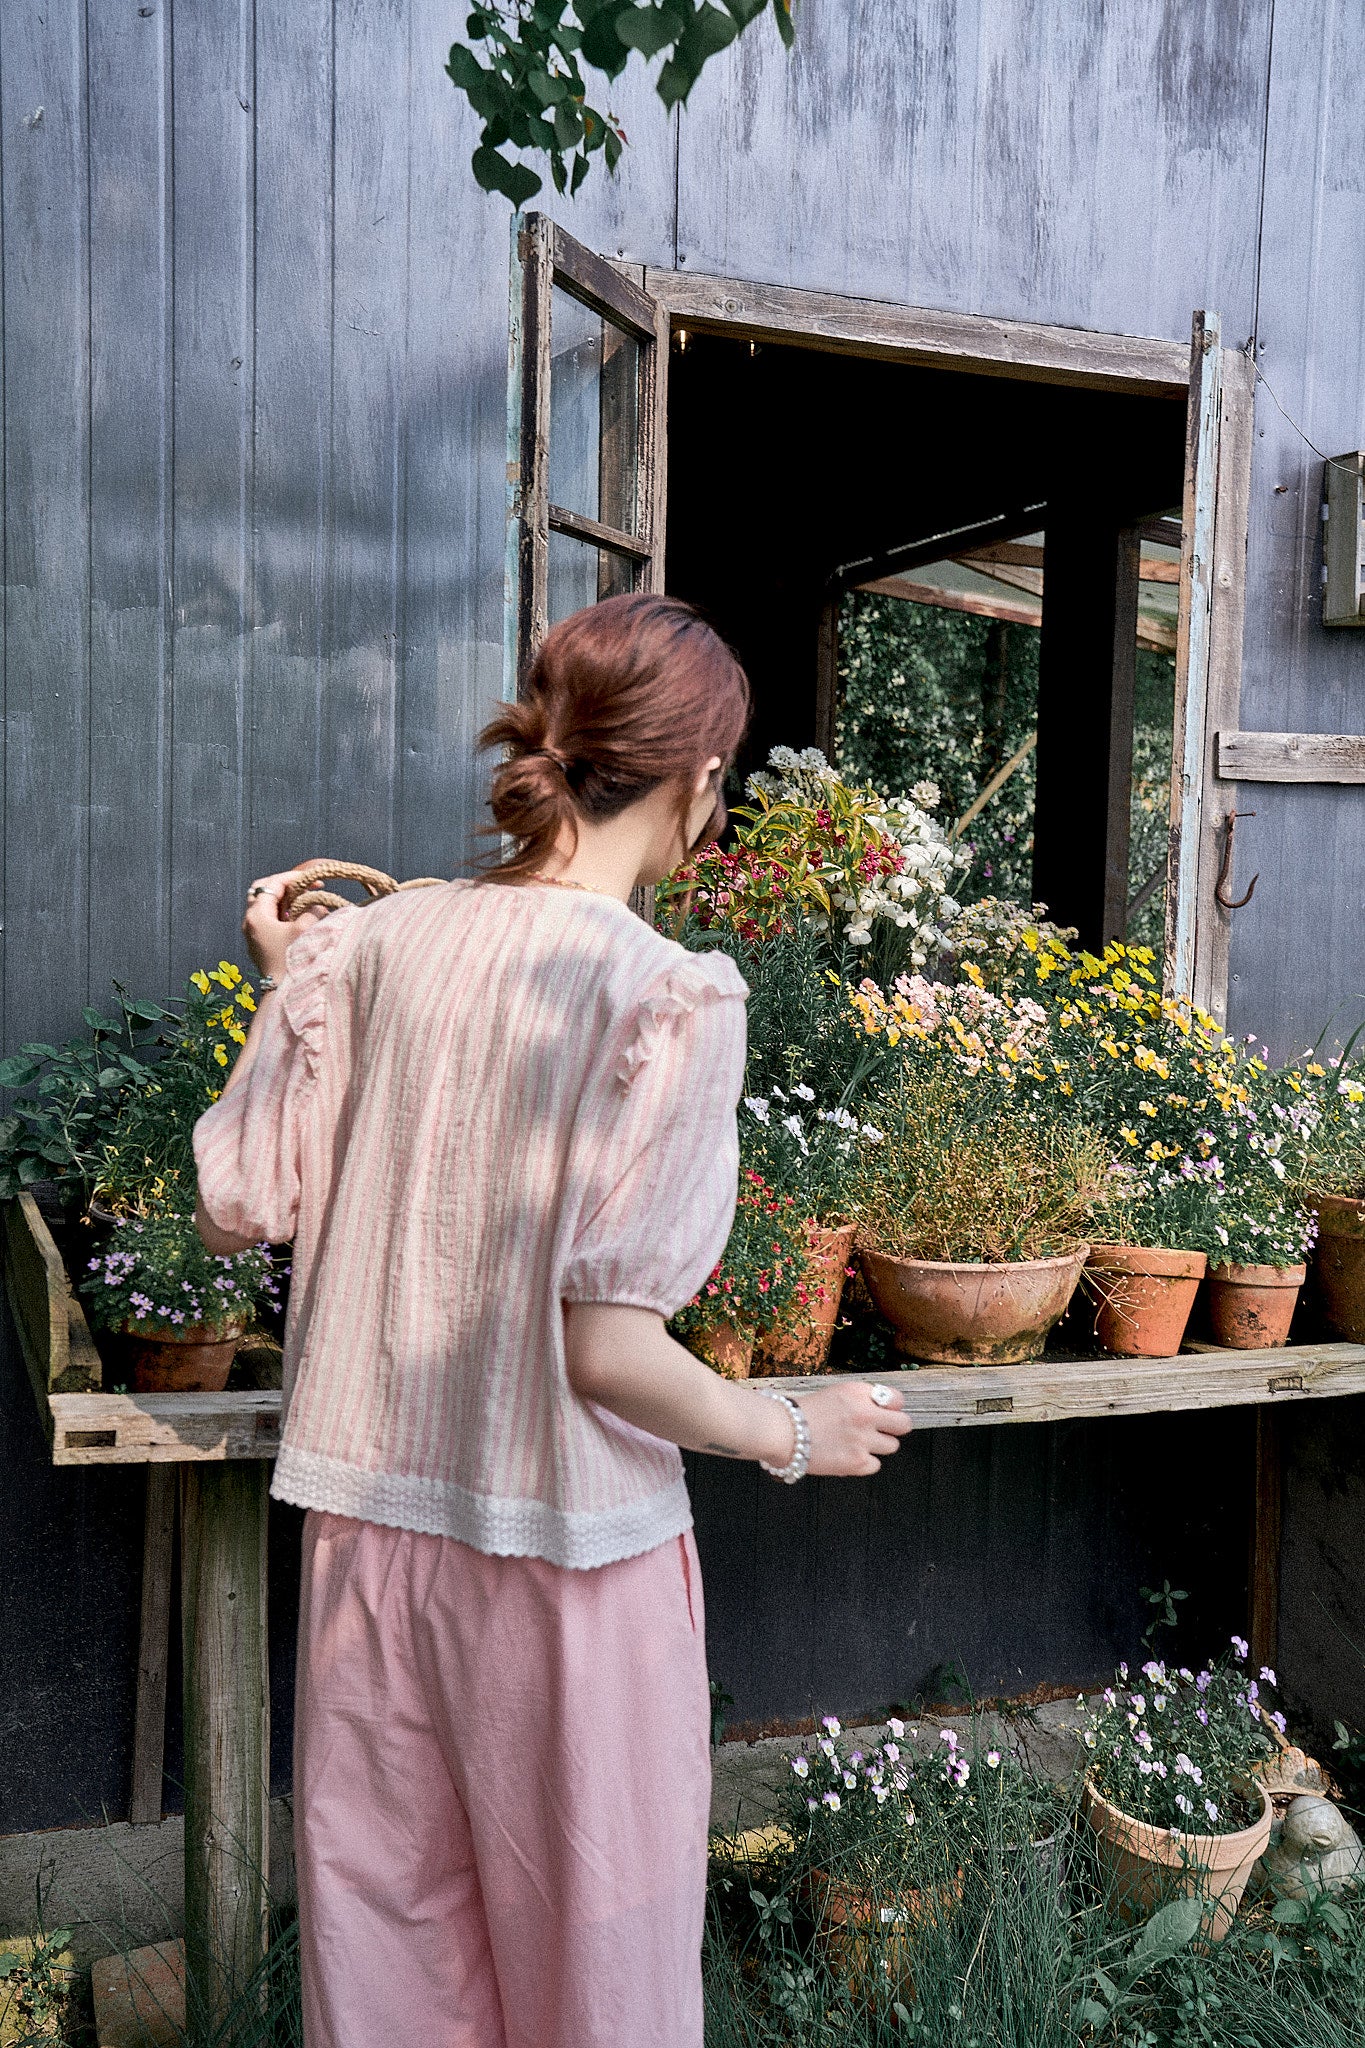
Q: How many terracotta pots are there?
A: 9